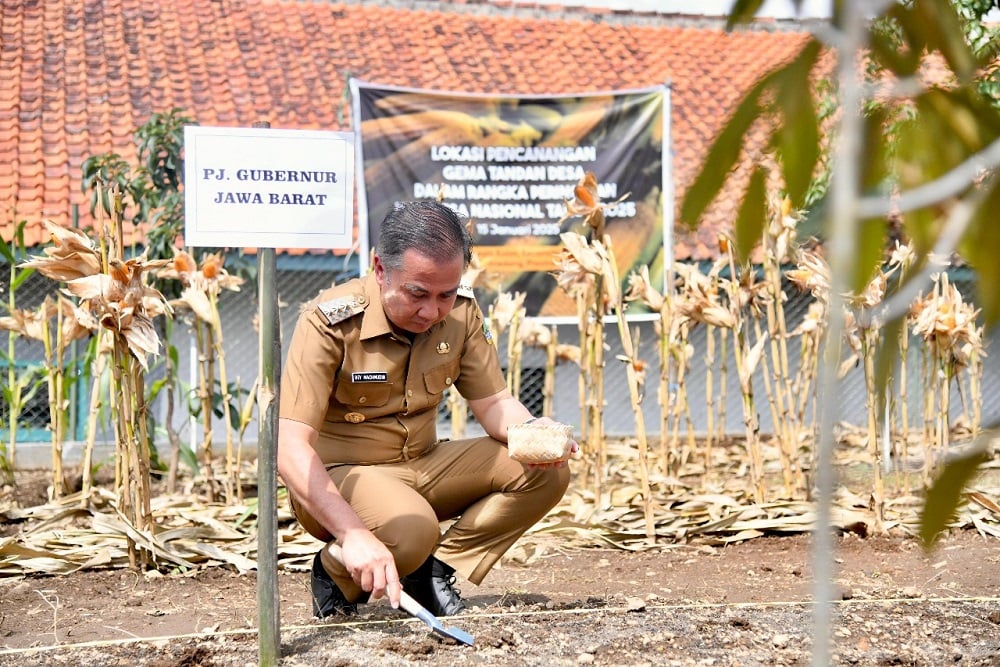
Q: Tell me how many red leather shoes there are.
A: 0